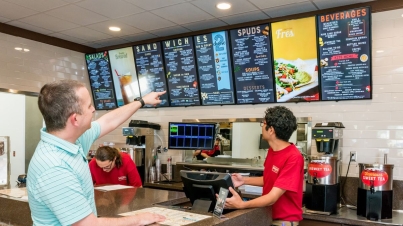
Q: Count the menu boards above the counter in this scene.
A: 8